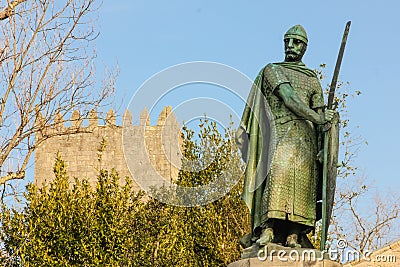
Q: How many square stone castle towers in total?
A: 1